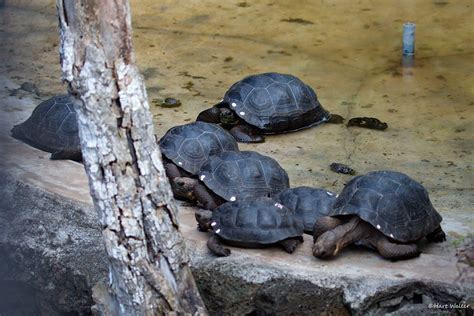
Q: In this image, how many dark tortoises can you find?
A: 7